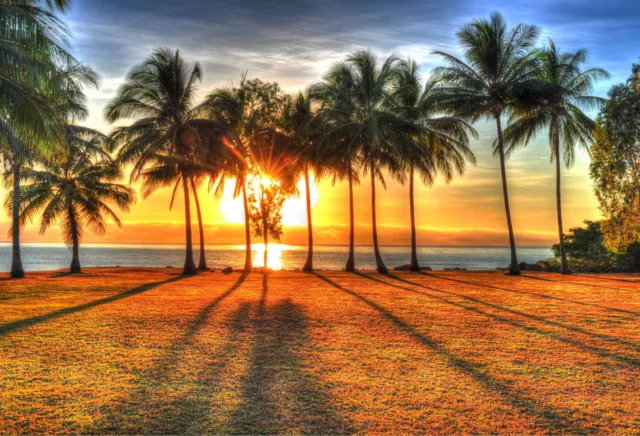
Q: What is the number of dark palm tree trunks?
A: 11